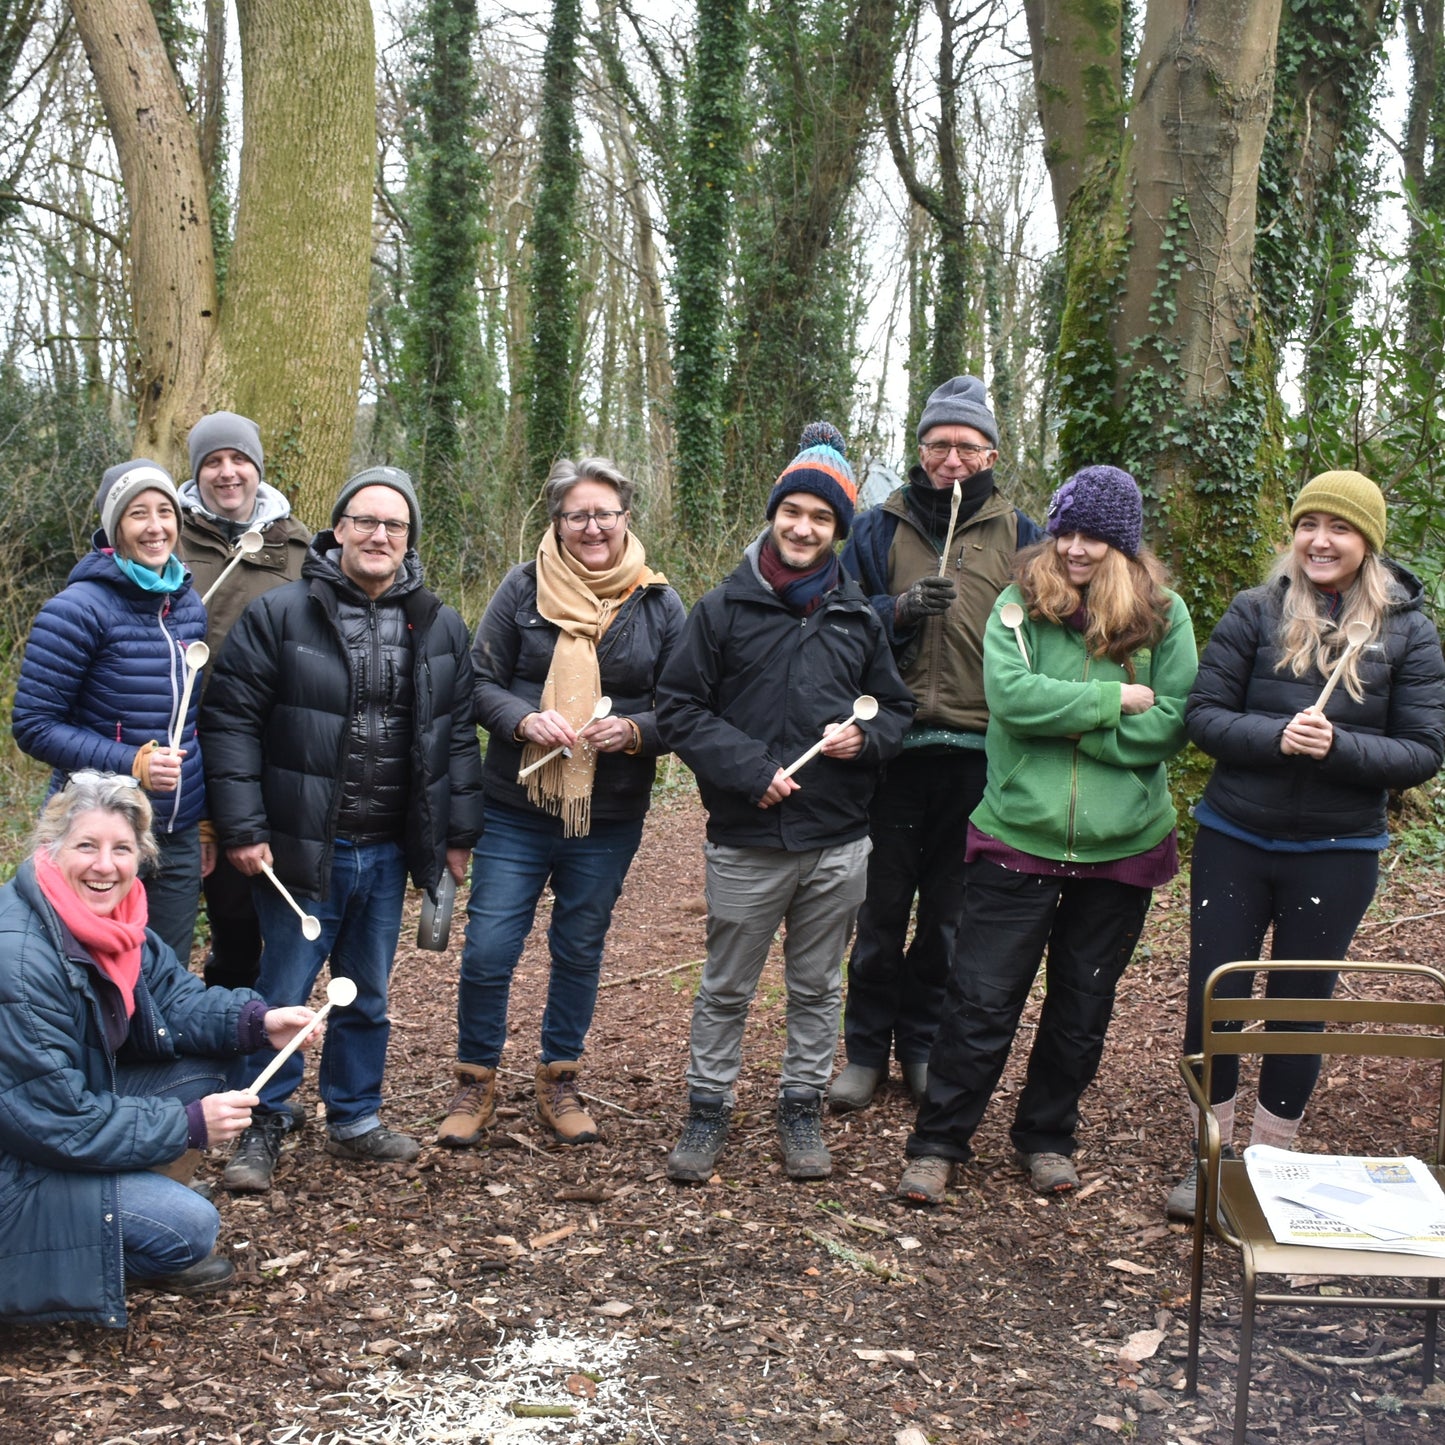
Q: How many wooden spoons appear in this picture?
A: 9